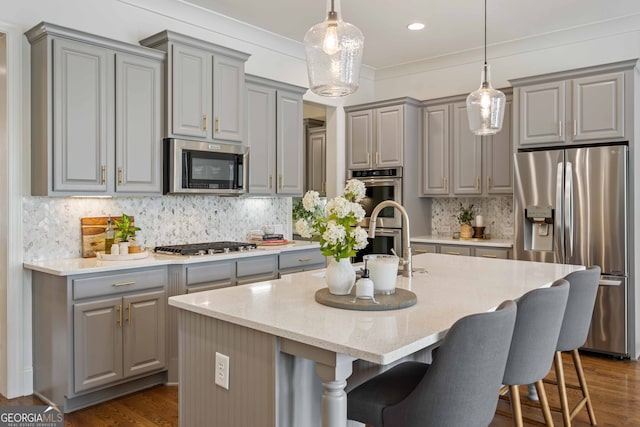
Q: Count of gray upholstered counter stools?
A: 3